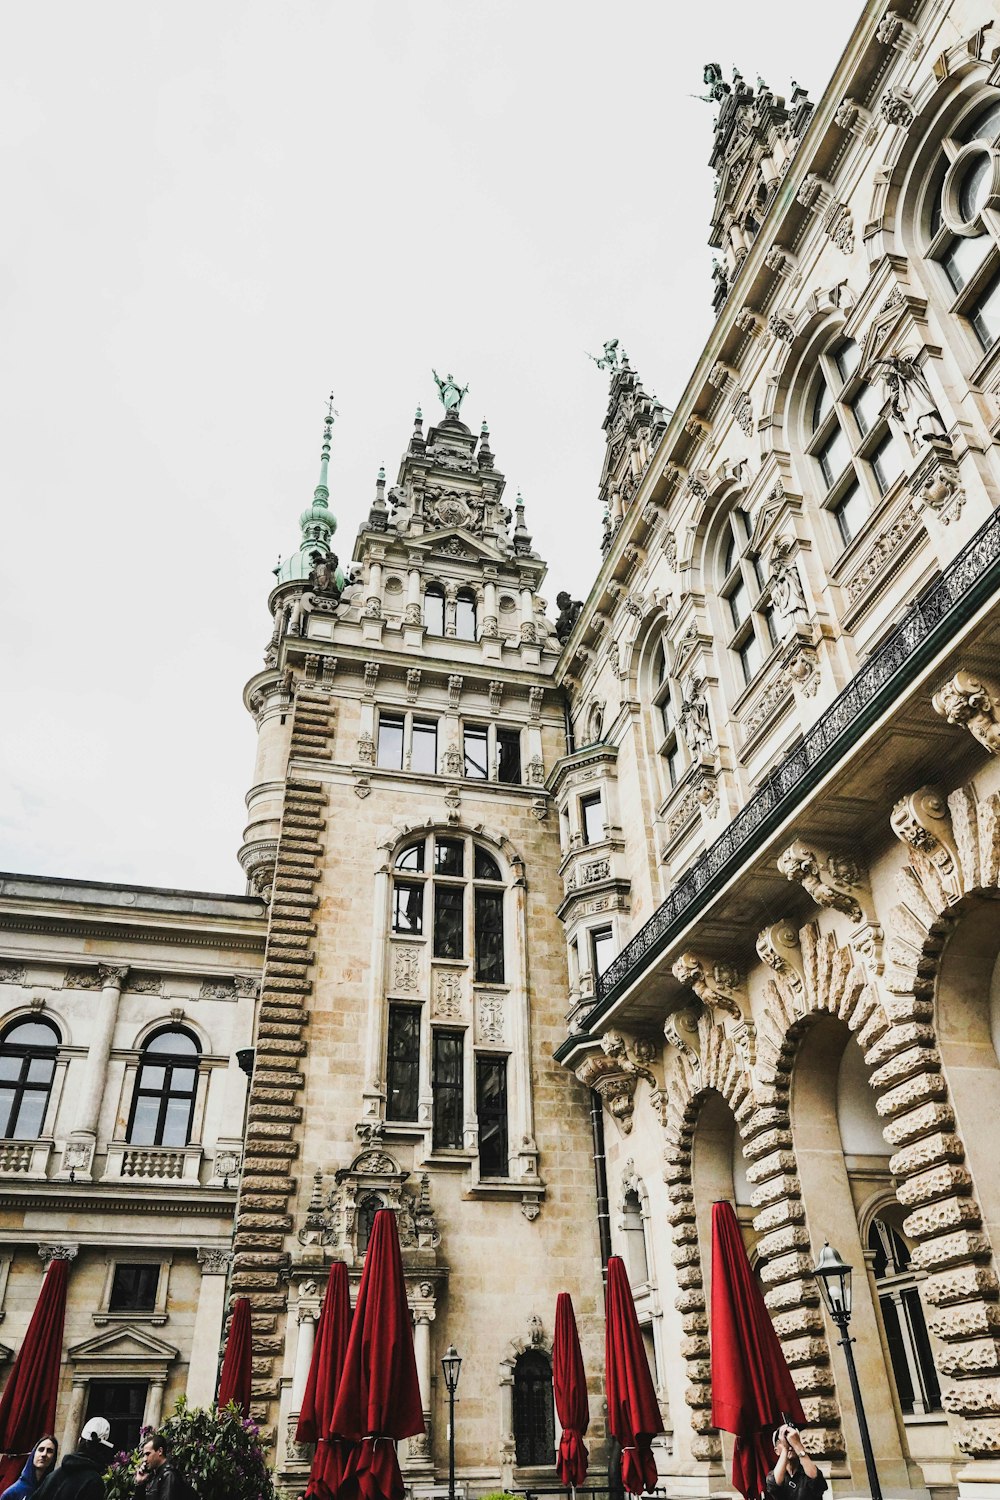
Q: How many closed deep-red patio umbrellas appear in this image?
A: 7